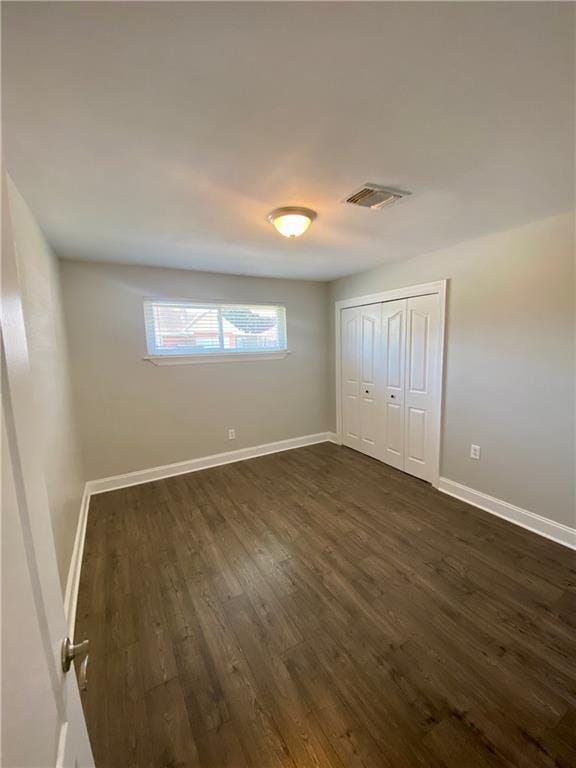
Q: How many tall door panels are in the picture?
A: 4